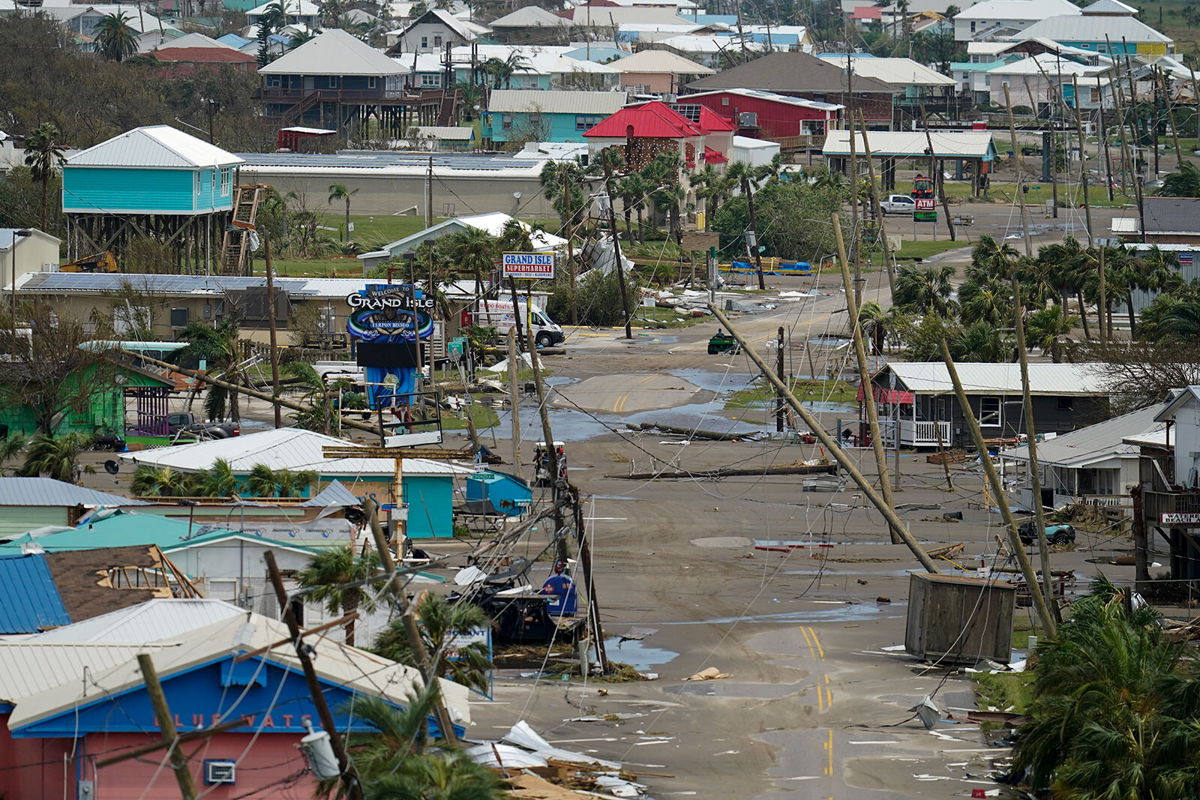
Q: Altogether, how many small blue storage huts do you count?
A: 1